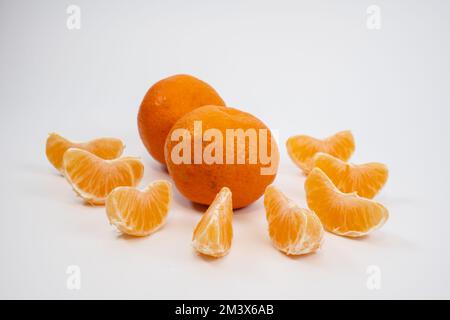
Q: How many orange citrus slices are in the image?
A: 8